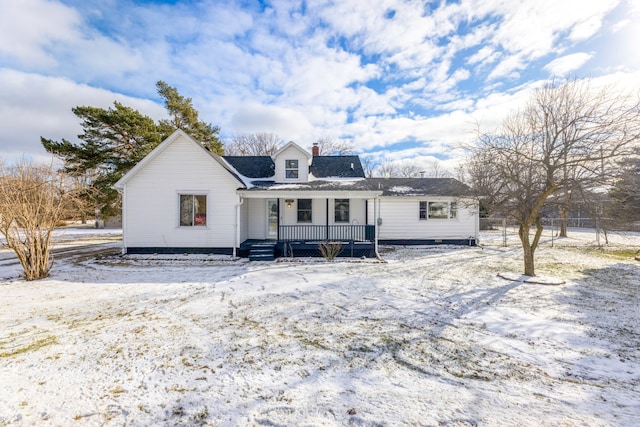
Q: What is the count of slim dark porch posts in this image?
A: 3